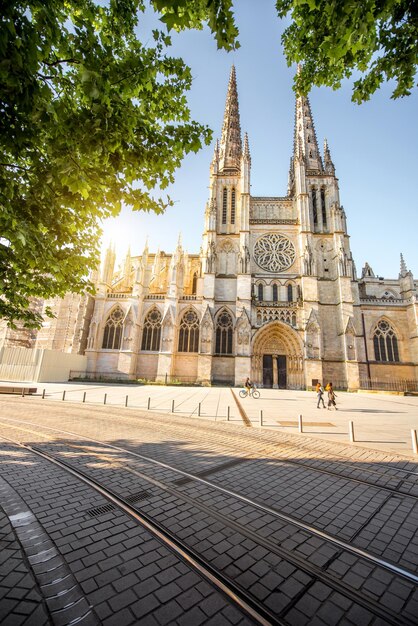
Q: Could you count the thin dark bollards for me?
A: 14